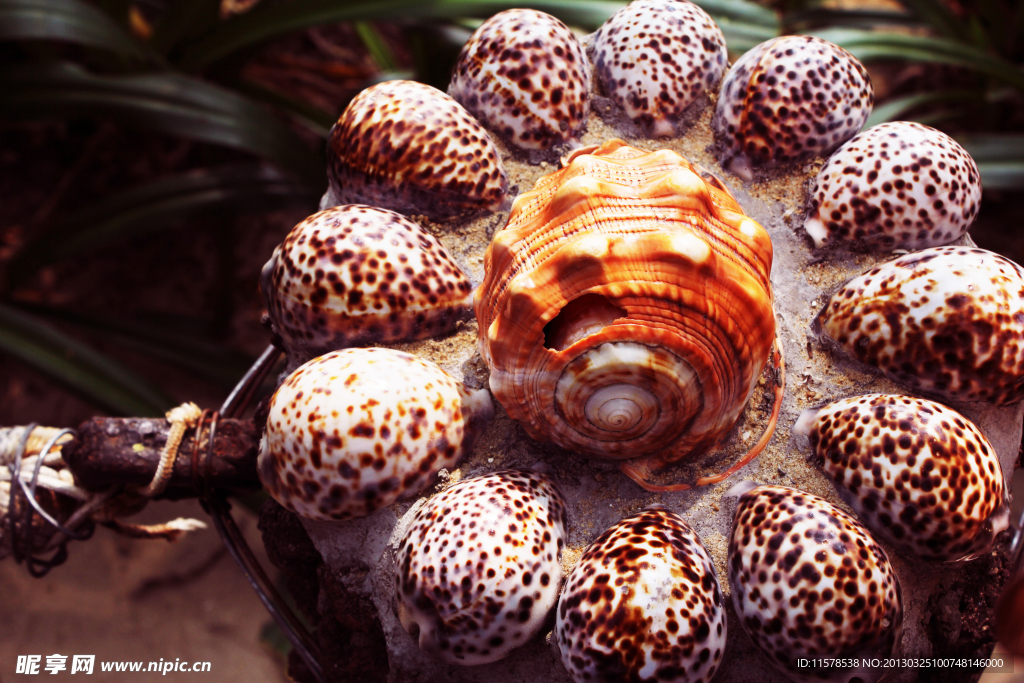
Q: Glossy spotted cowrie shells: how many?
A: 12